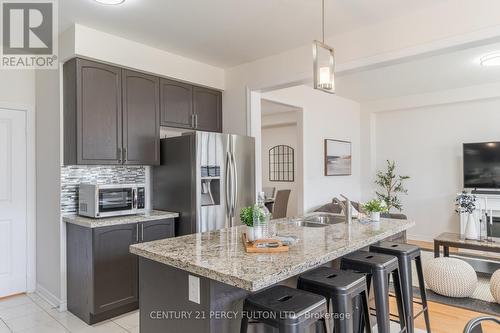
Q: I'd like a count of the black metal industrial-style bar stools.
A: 4